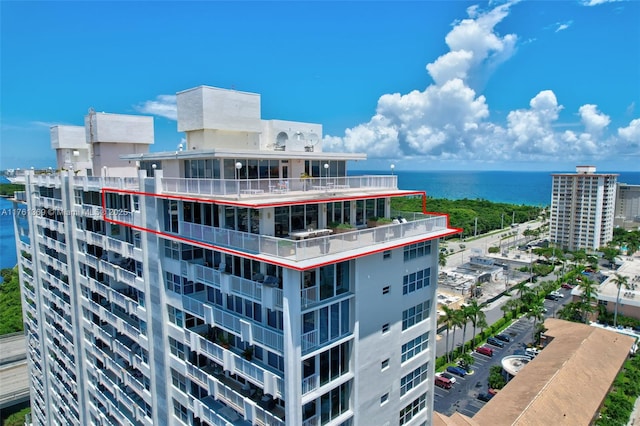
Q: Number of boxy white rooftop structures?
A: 3